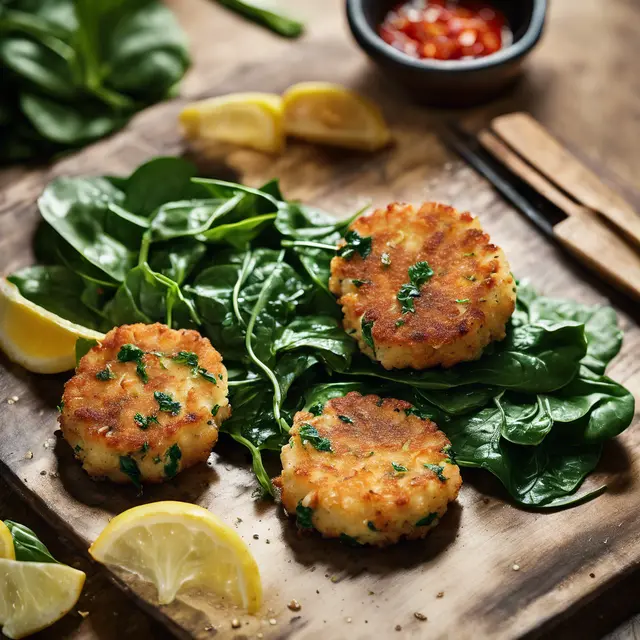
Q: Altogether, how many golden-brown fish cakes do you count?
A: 3